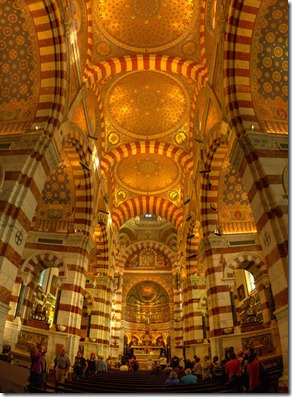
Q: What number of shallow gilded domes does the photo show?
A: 3